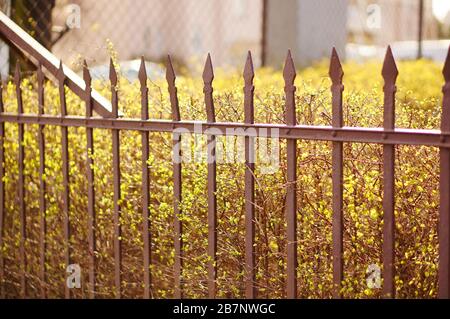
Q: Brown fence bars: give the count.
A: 14